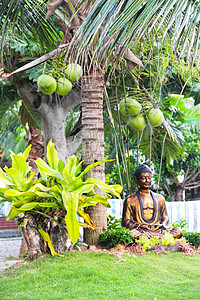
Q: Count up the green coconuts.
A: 6